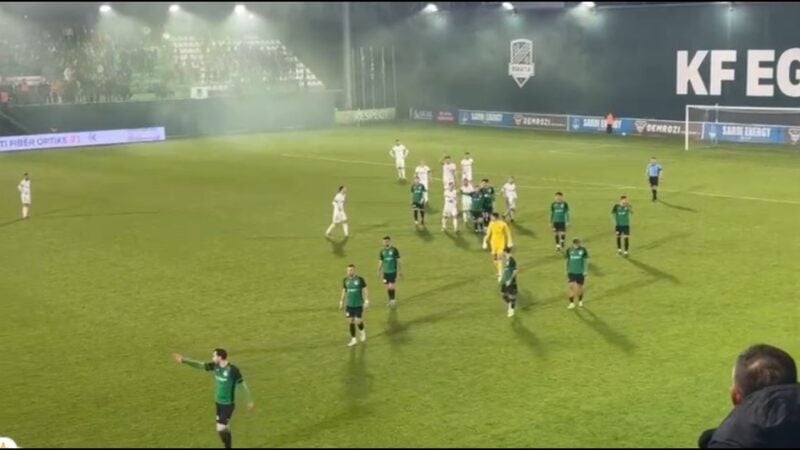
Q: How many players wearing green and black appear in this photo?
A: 10